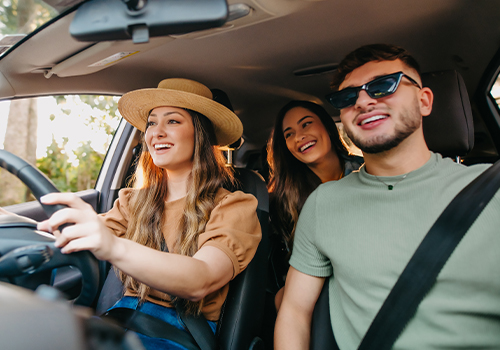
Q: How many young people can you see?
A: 3